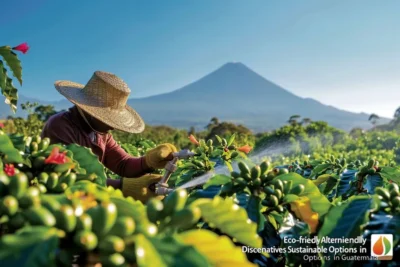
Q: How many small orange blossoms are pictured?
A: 2